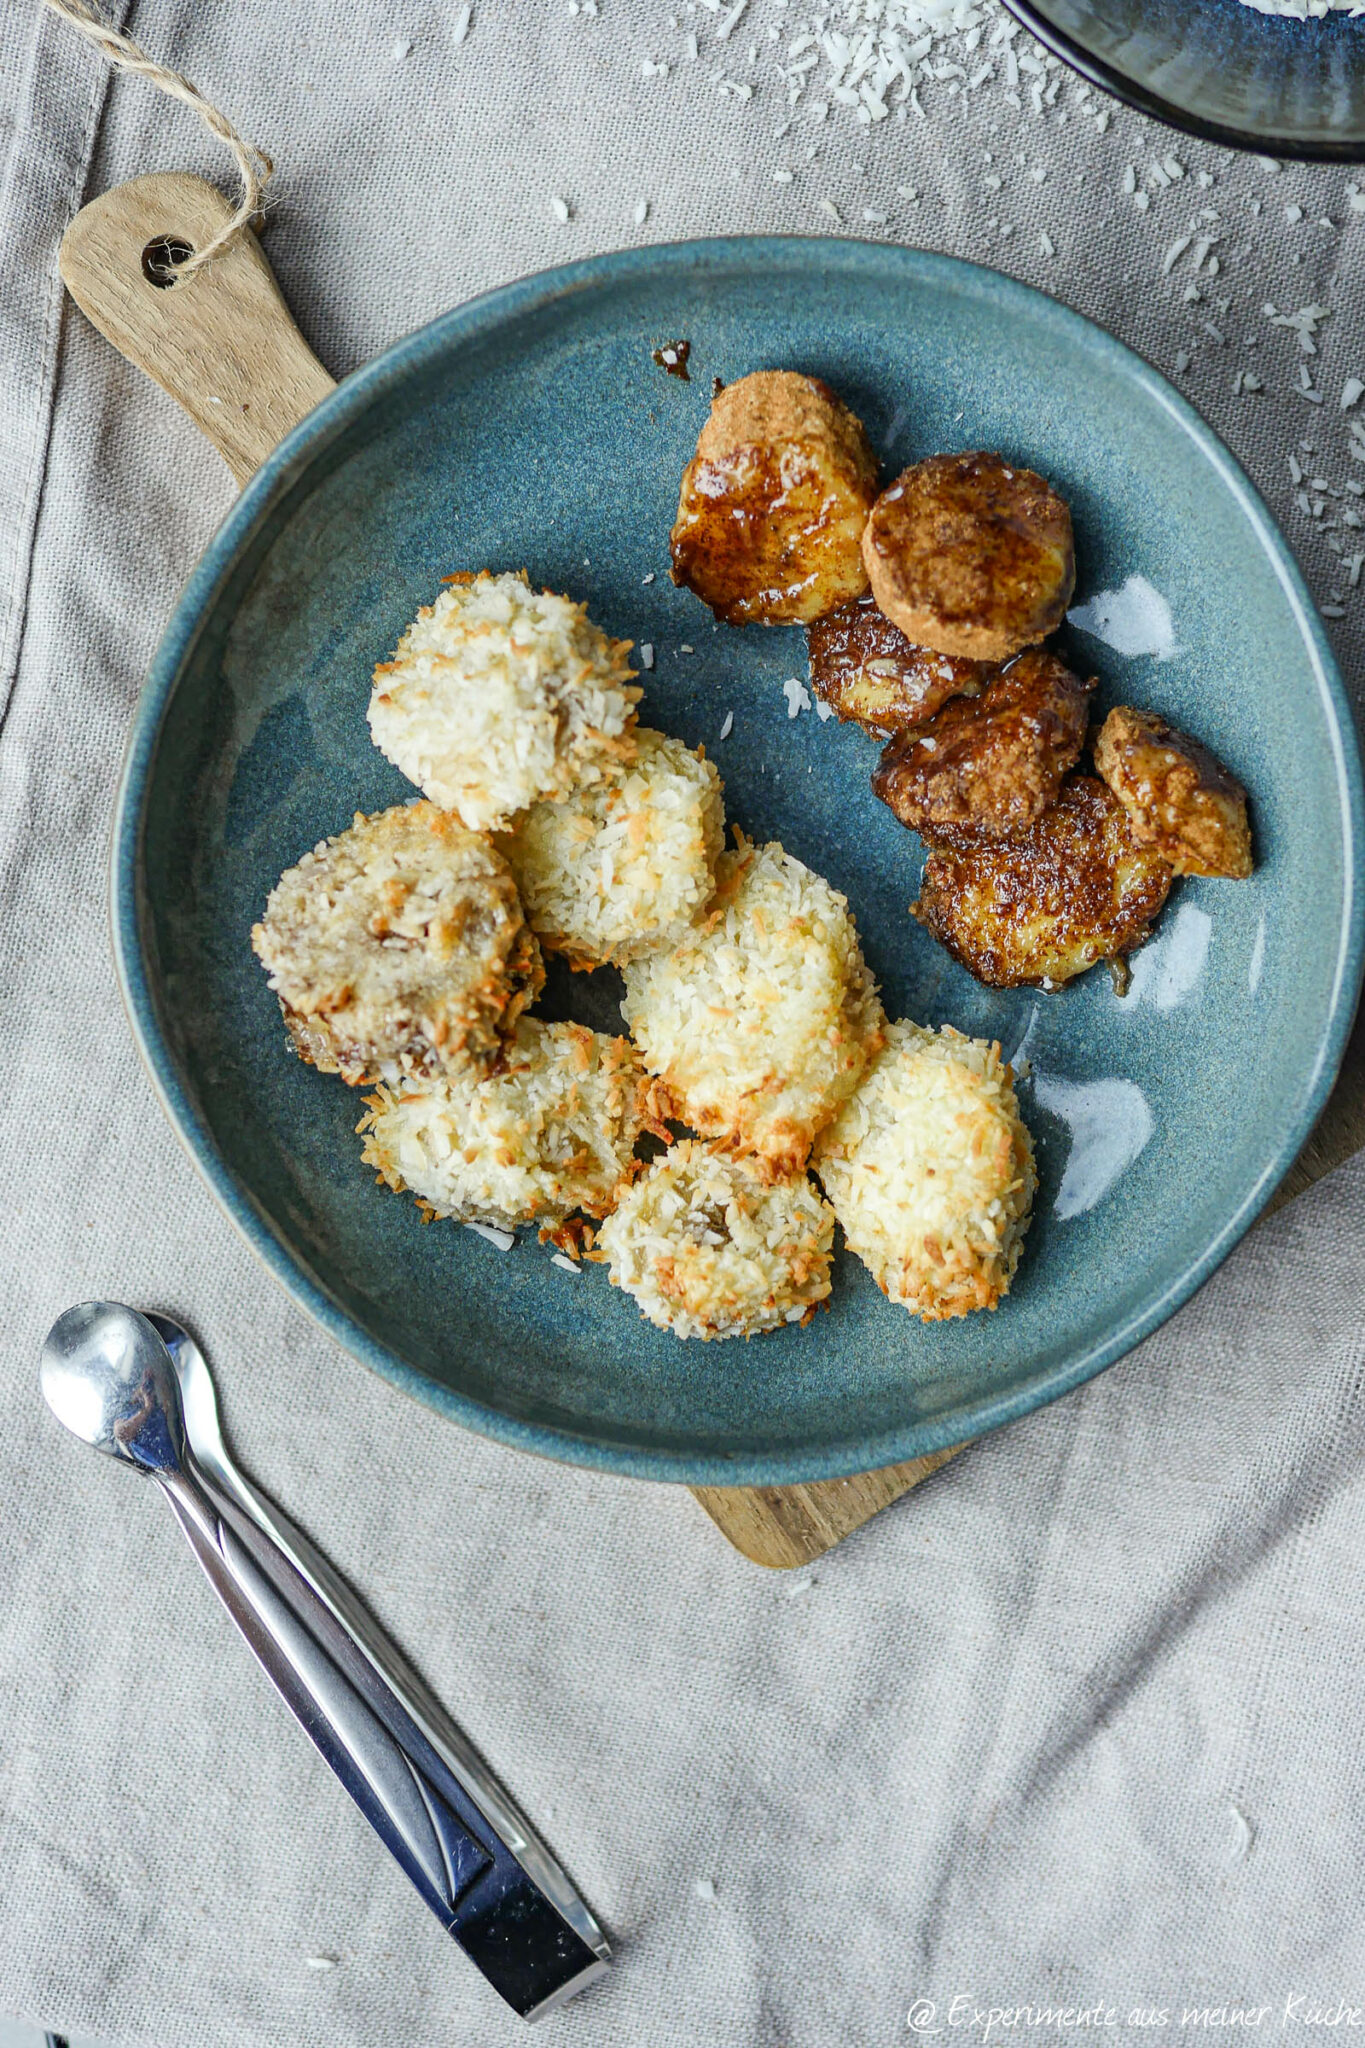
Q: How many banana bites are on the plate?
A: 13